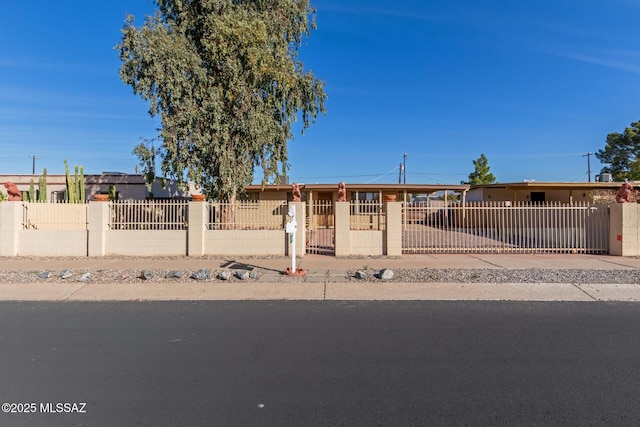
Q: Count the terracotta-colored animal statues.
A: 4